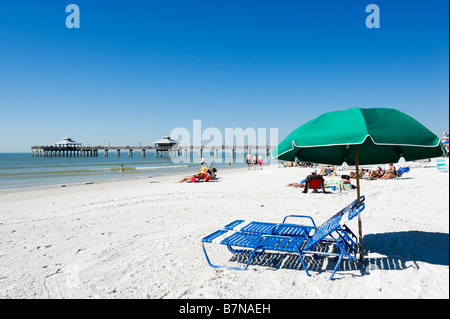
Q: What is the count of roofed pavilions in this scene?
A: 2